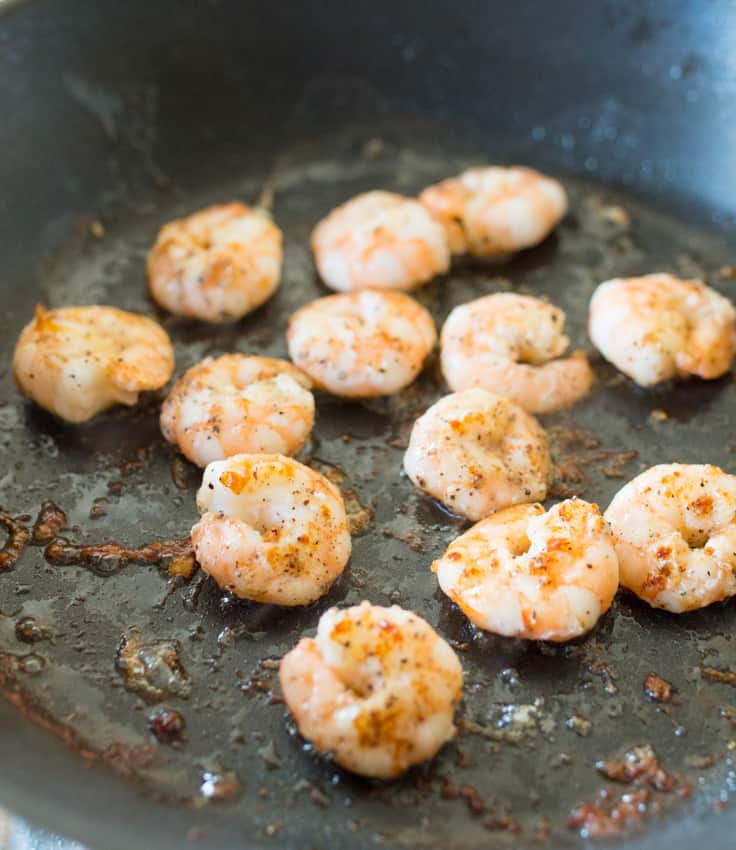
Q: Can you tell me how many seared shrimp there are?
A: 13